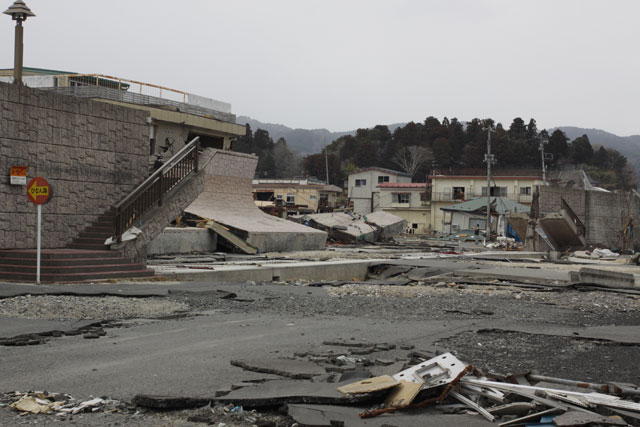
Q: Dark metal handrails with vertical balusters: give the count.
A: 1